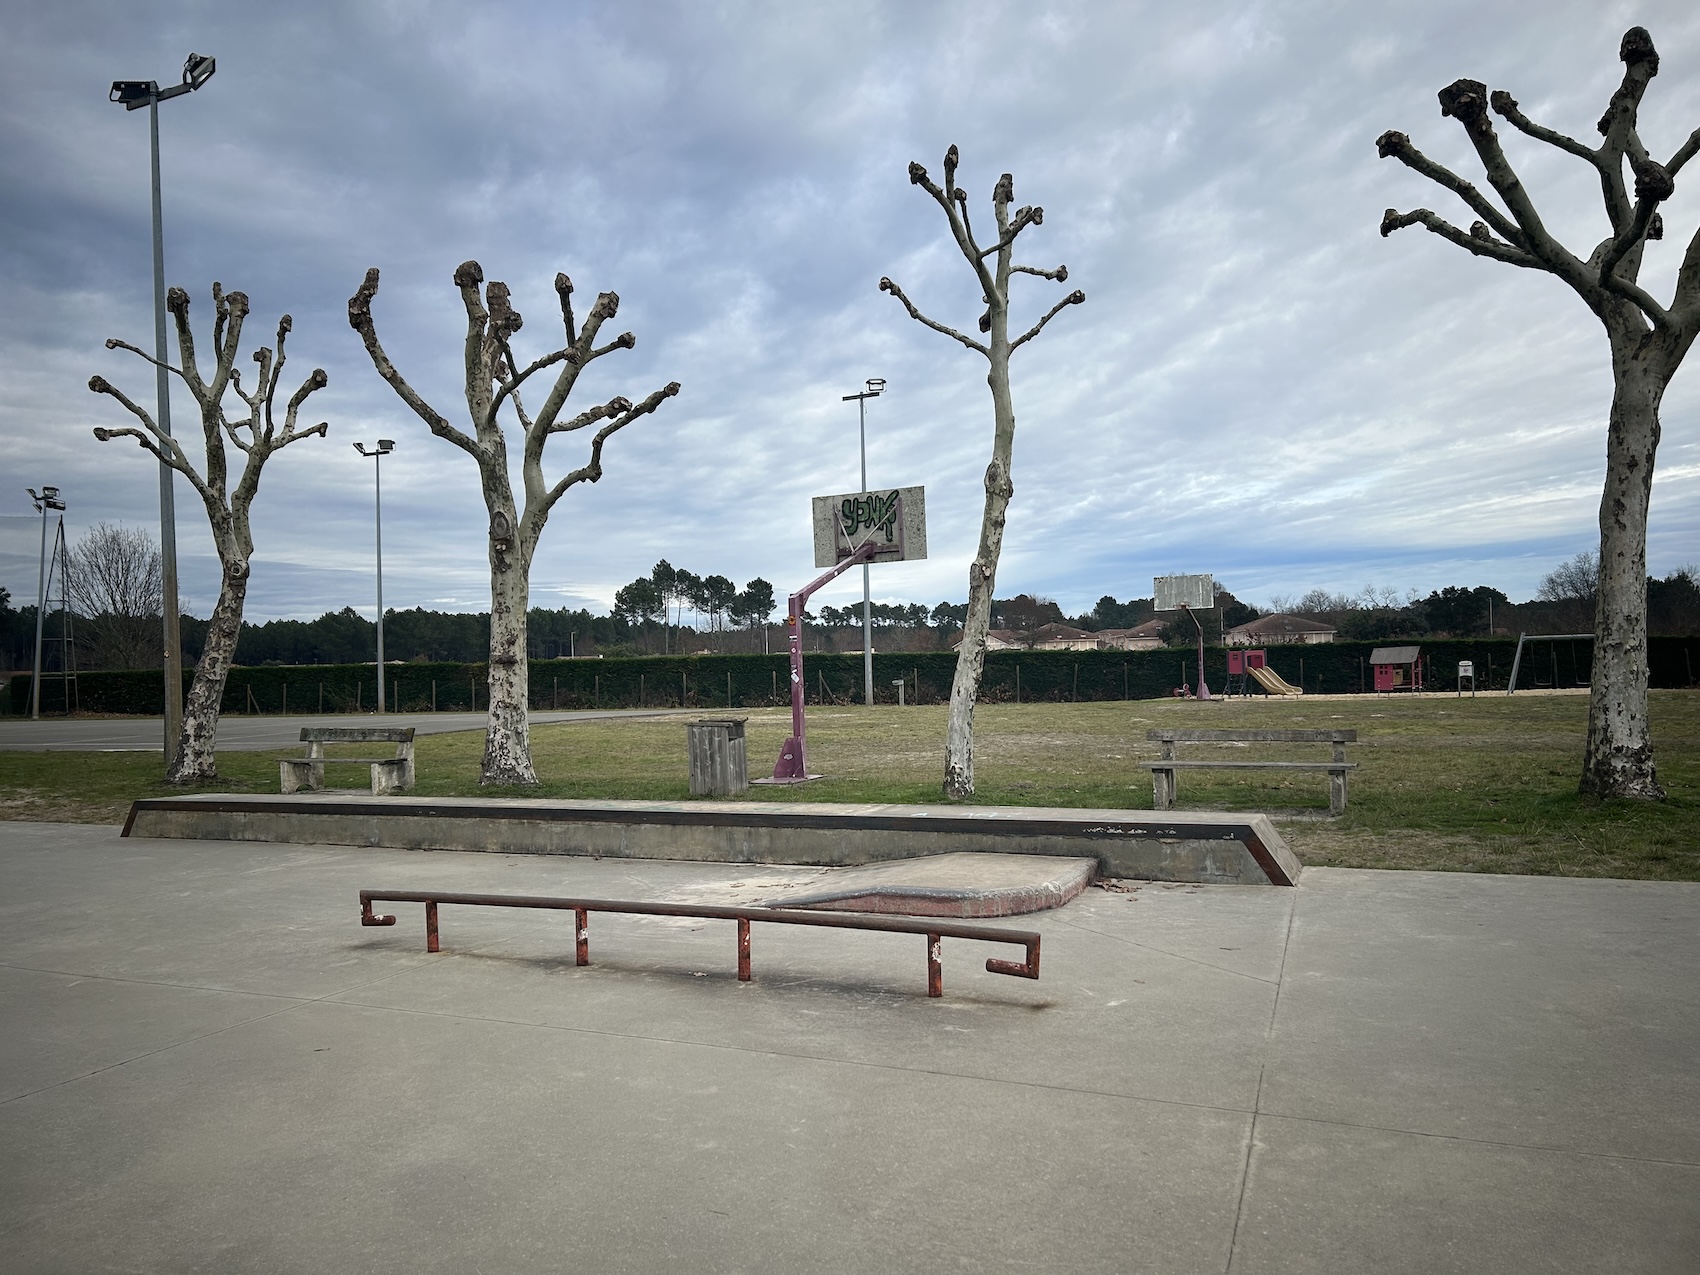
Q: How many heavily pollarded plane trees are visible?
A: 4